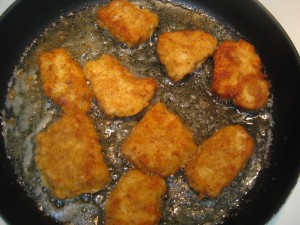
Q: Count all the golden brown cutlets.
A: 9